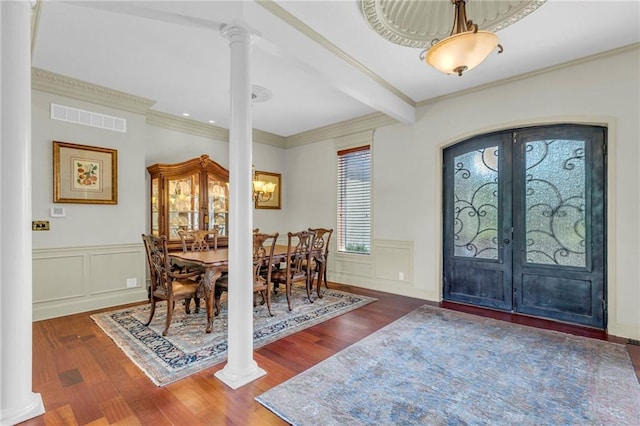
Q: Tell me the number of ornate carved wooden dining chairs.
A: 6